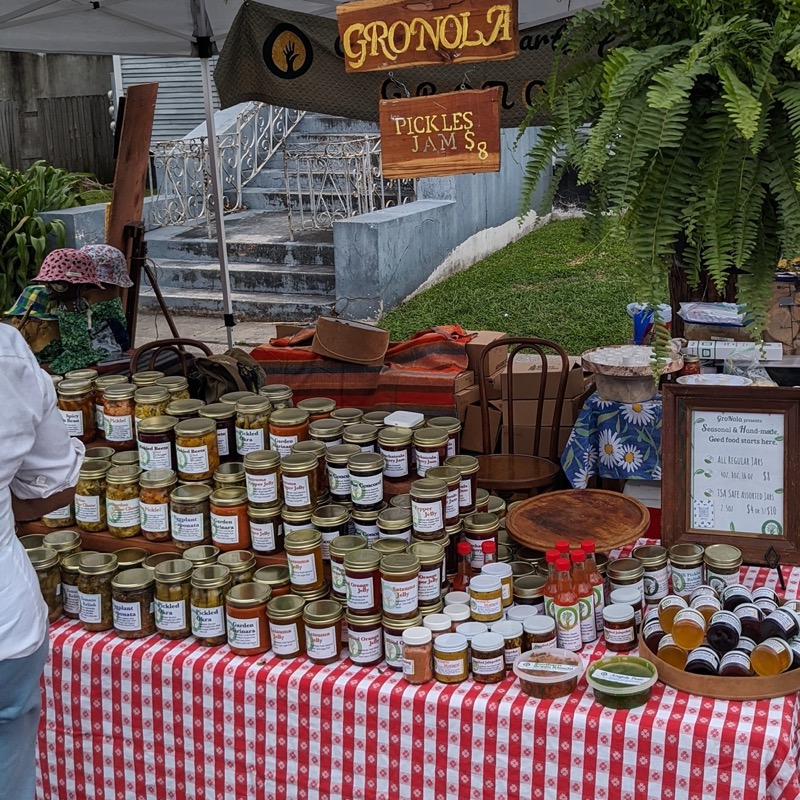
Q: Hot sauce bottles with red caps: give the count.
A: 7